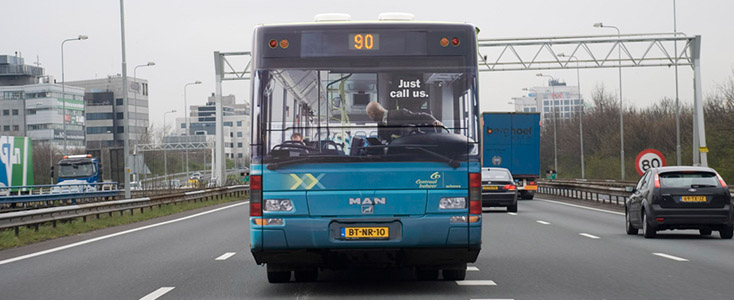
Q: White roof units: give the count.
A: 2